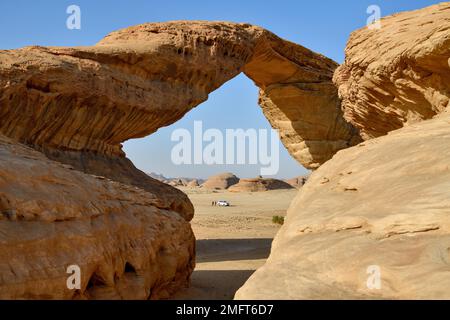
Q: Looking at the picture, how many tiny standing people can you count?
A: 2